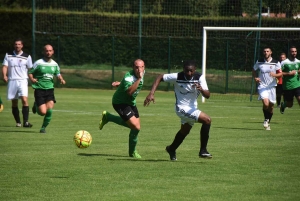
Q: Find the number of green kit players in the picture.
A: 3